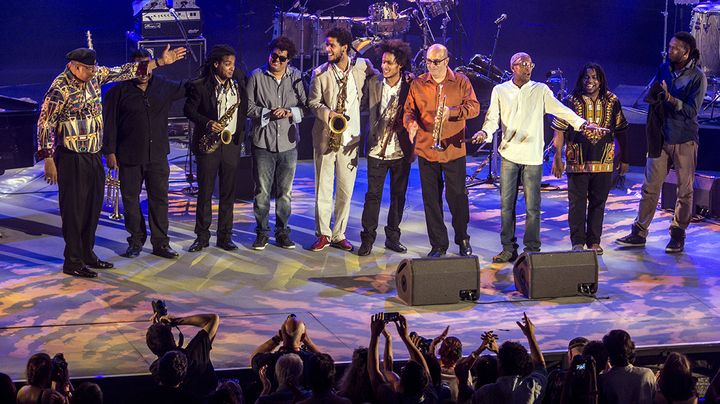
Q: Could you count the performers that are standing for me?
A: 10